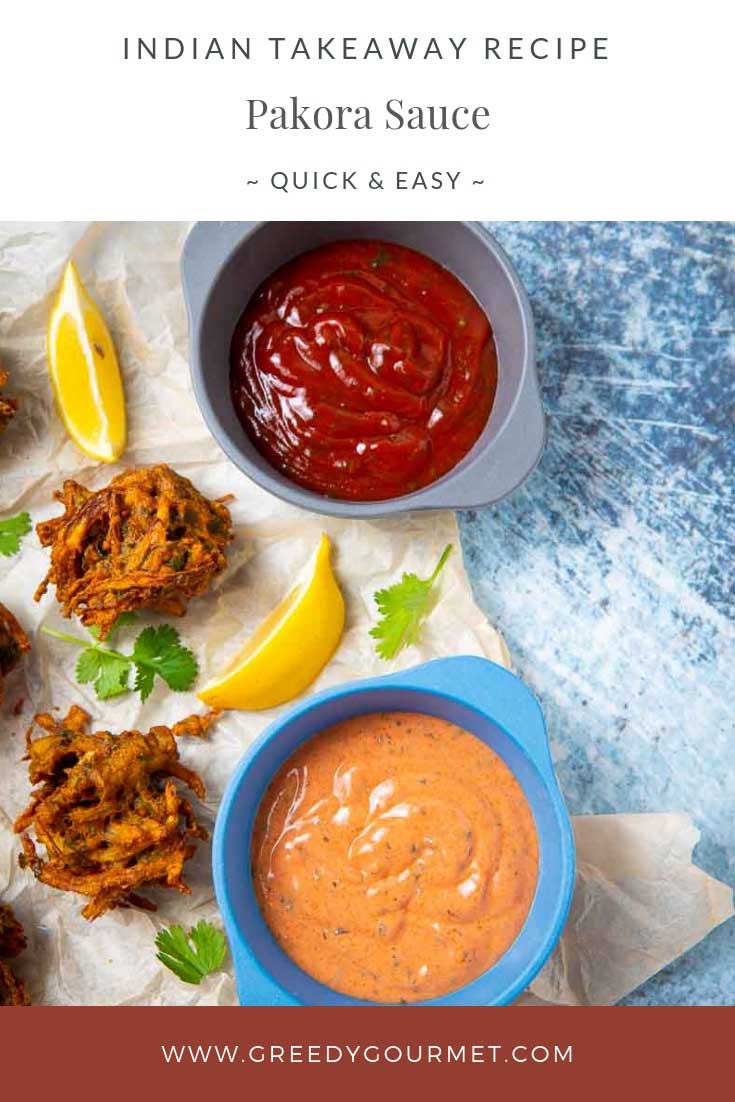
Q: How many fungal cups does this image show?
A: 0